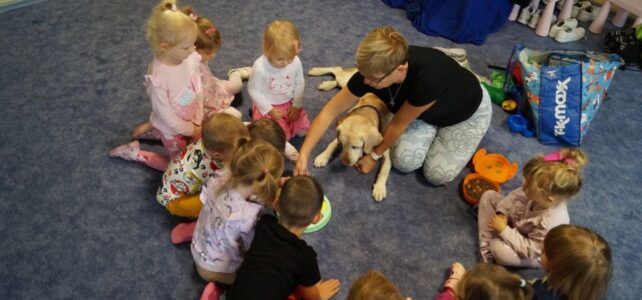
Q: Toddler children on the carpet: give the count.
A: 11